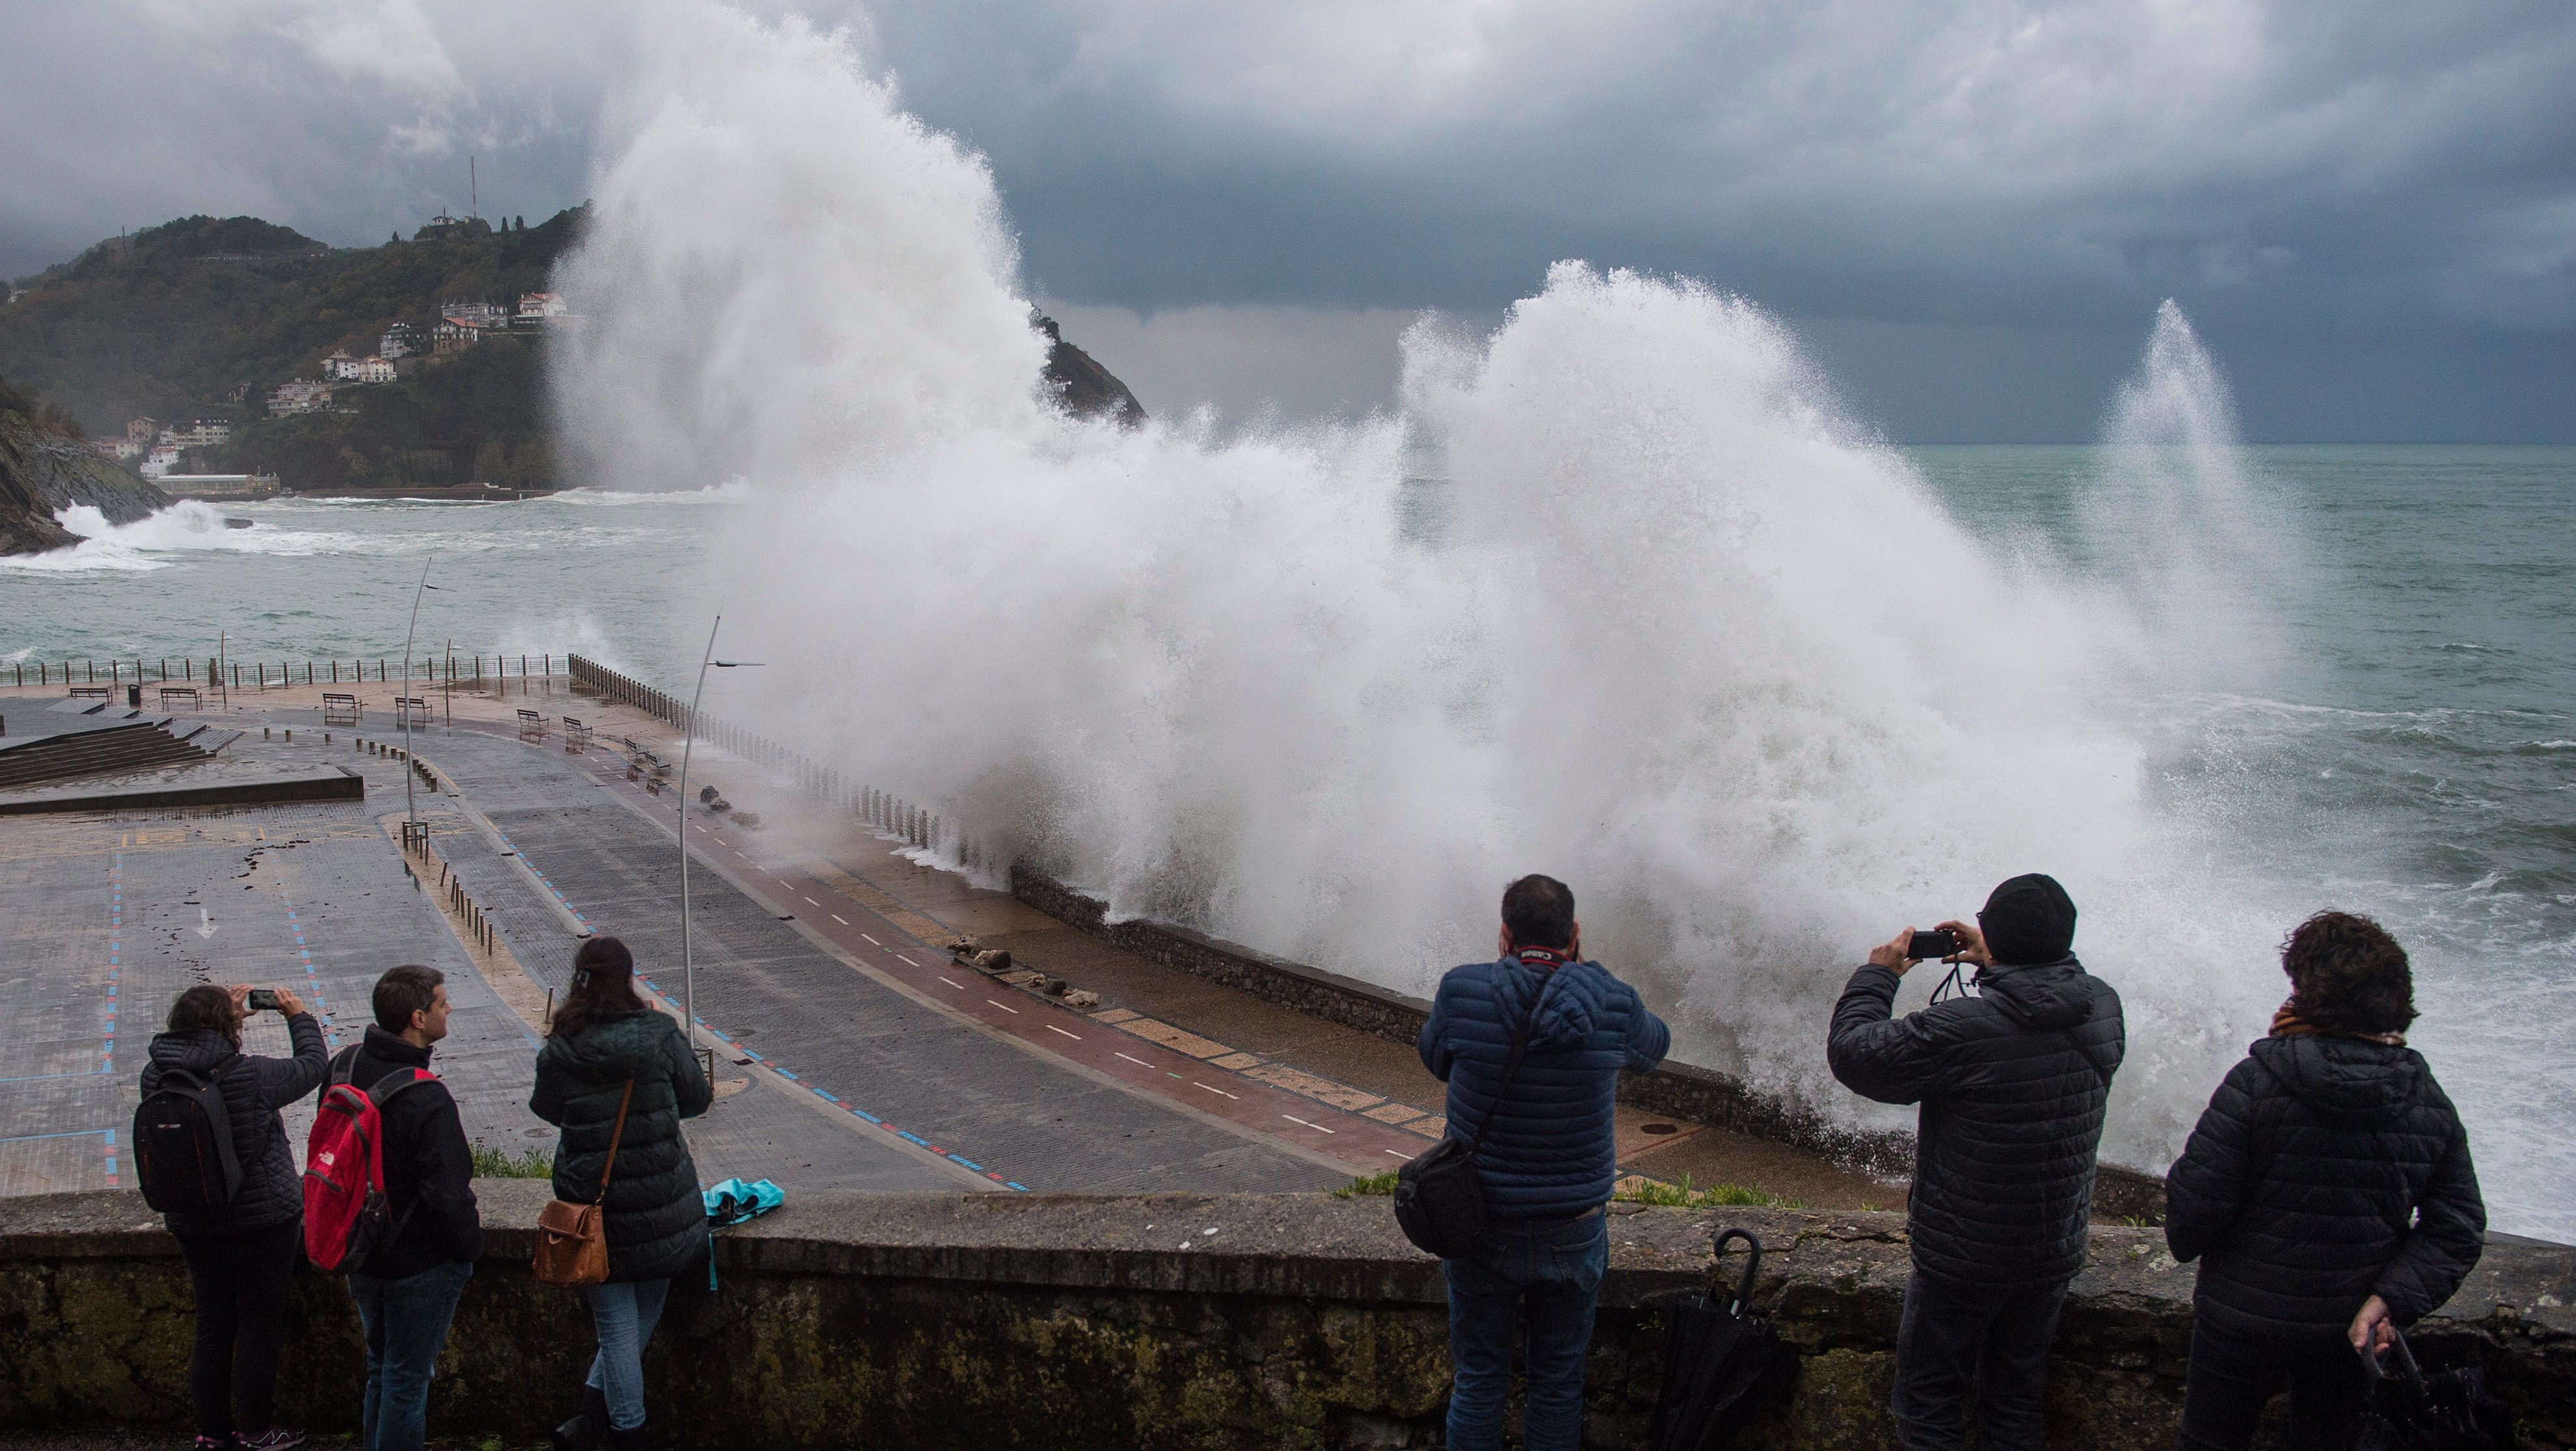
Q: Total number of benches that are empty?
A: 8